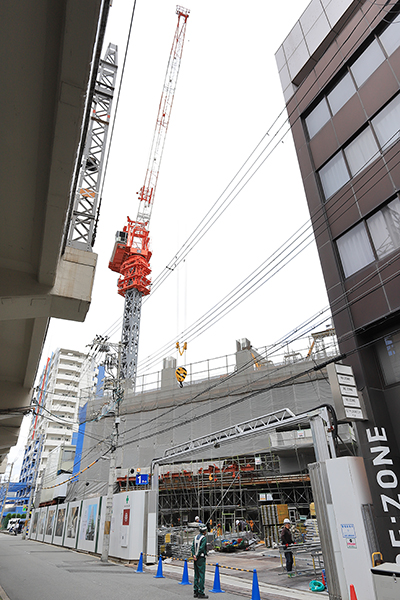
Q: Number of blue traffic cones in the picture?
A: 5